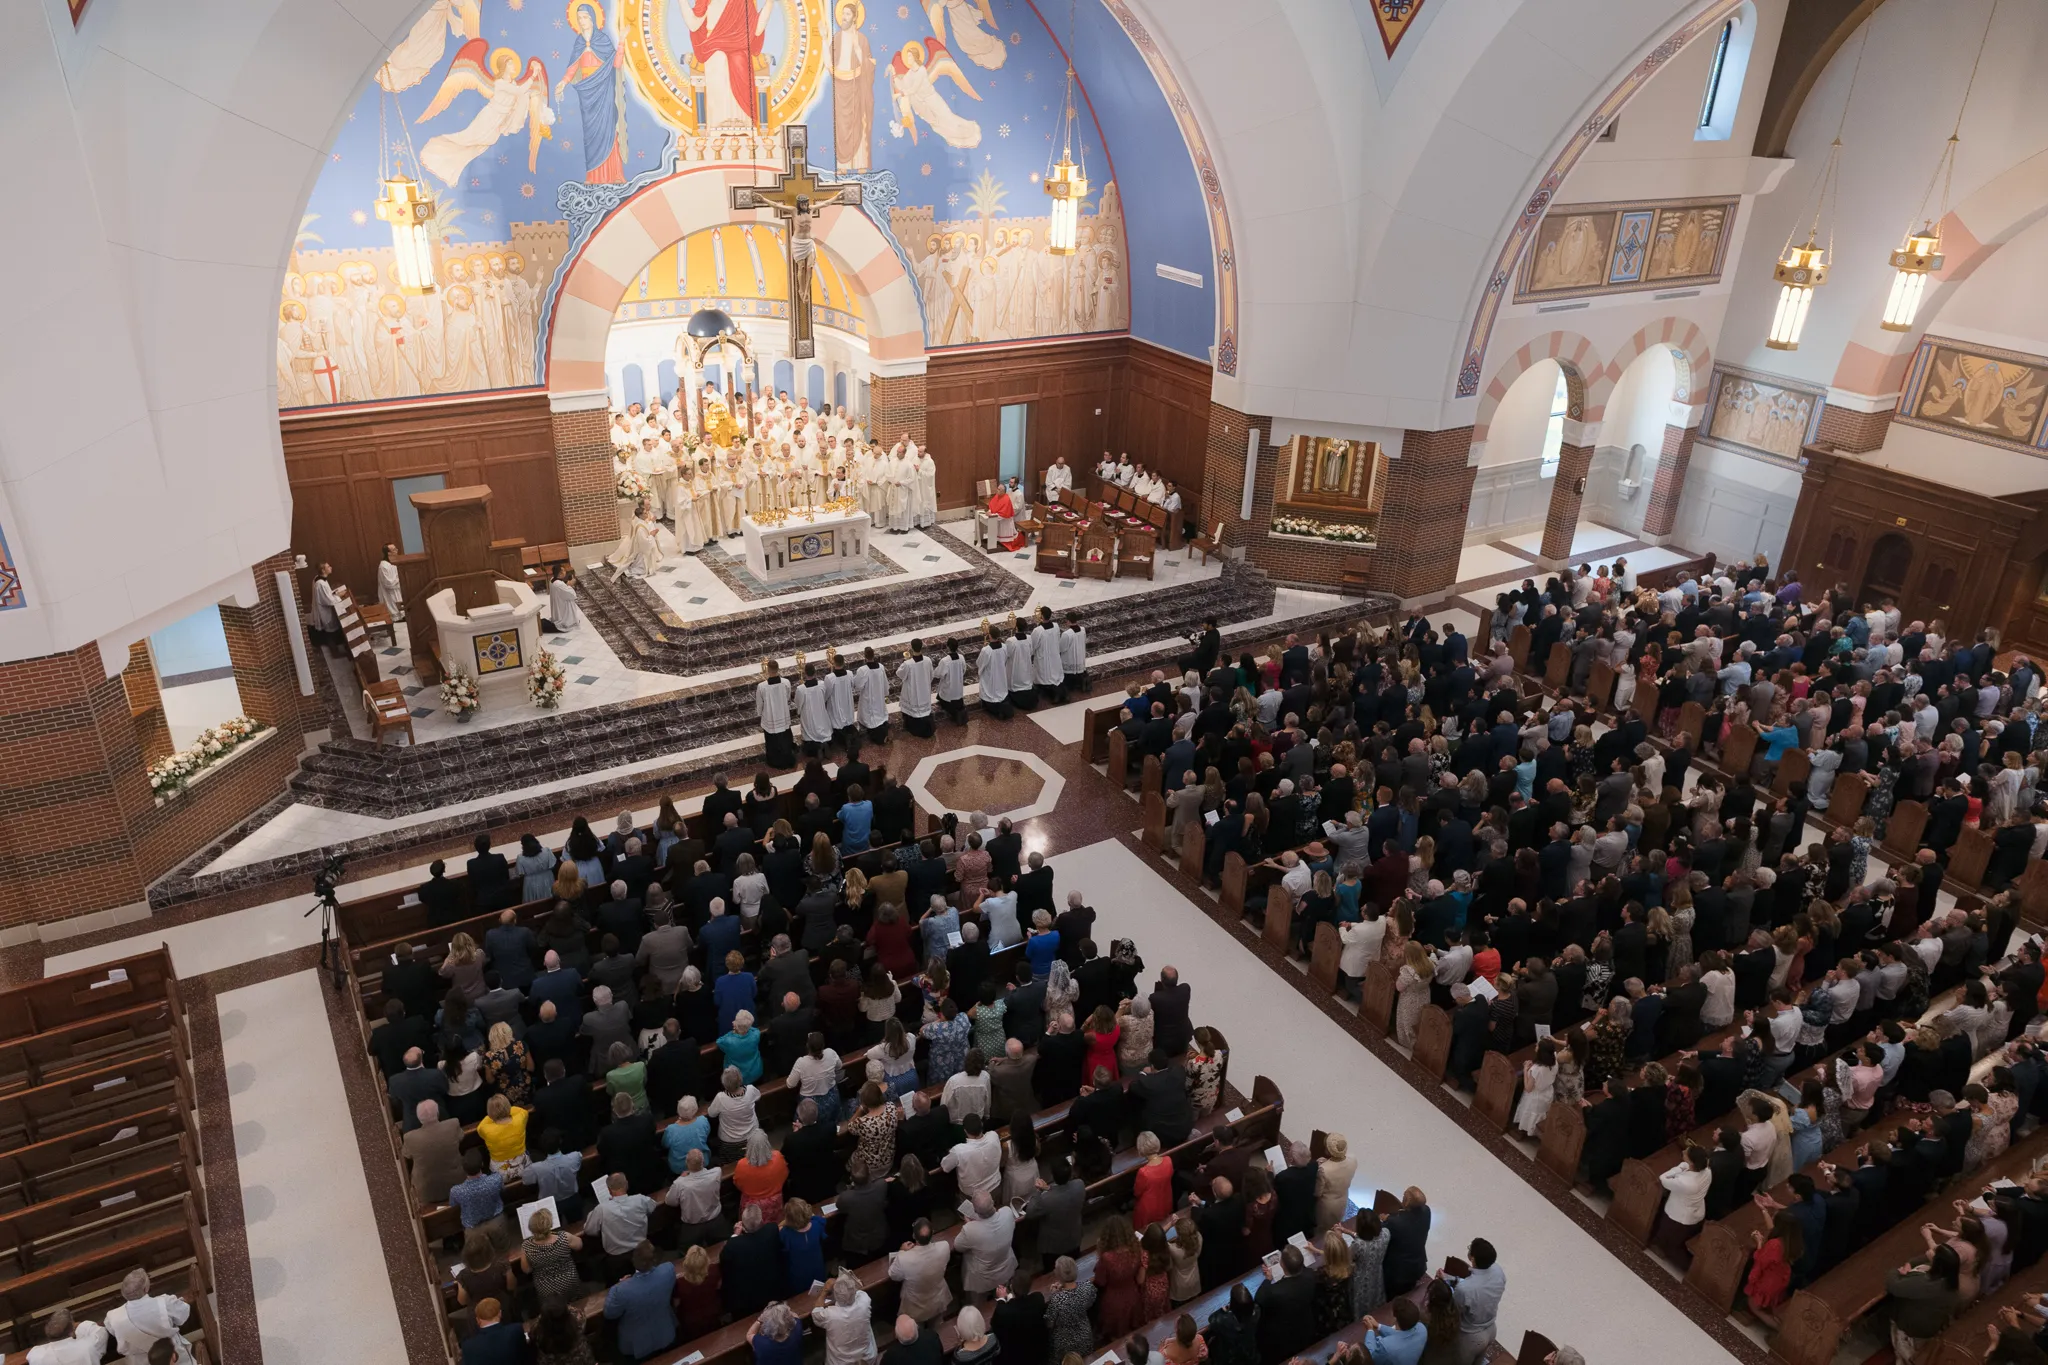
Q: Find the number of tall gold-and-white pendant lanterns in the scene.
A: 4